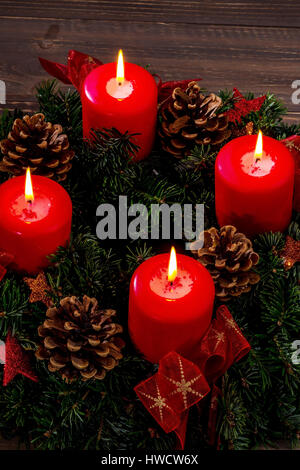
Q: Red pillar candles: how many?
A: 4